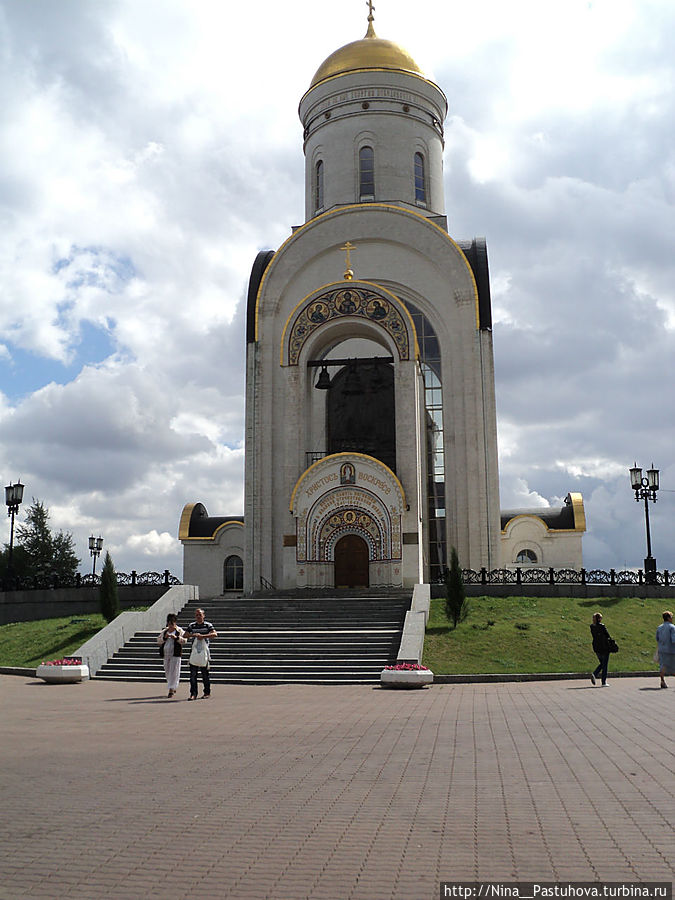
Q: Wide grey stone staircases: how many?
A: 1